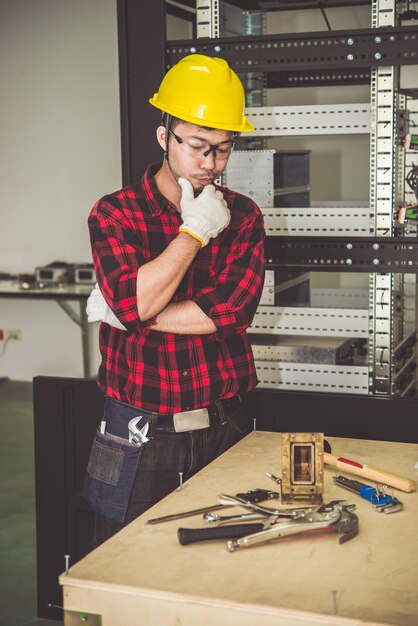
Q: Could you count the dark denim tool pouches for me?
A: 1